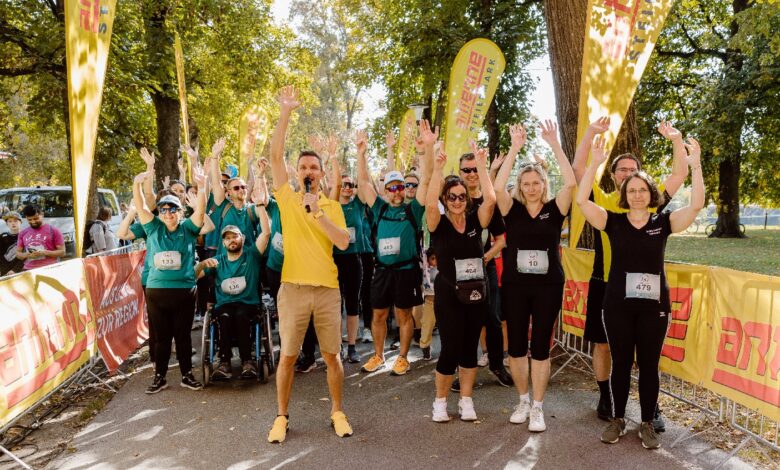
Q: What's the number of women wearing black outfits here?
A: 3